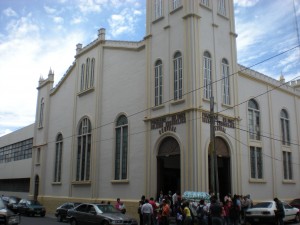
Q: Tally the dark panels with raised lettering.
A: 2